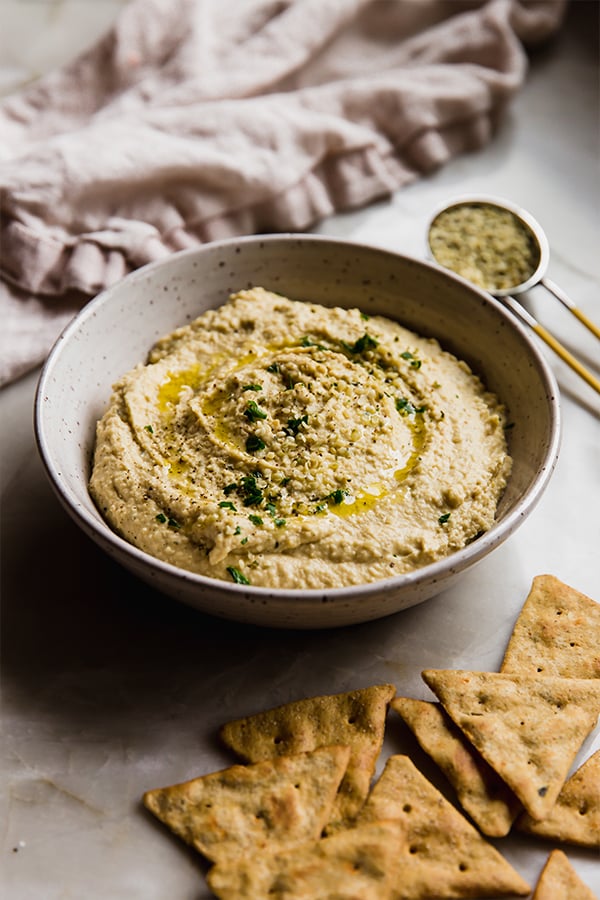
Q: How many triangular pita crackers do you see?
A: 9